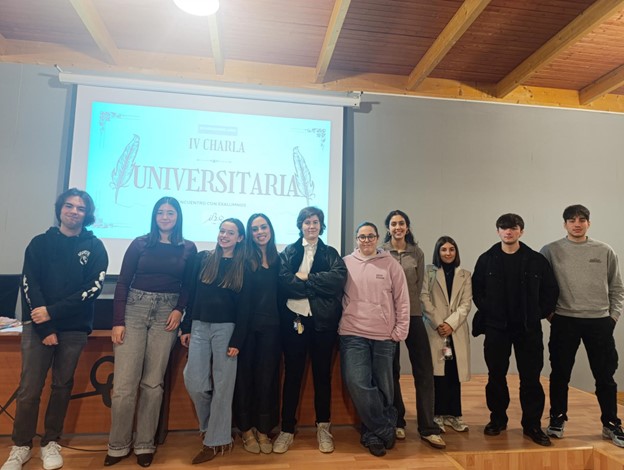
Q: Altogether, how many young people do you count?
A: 10